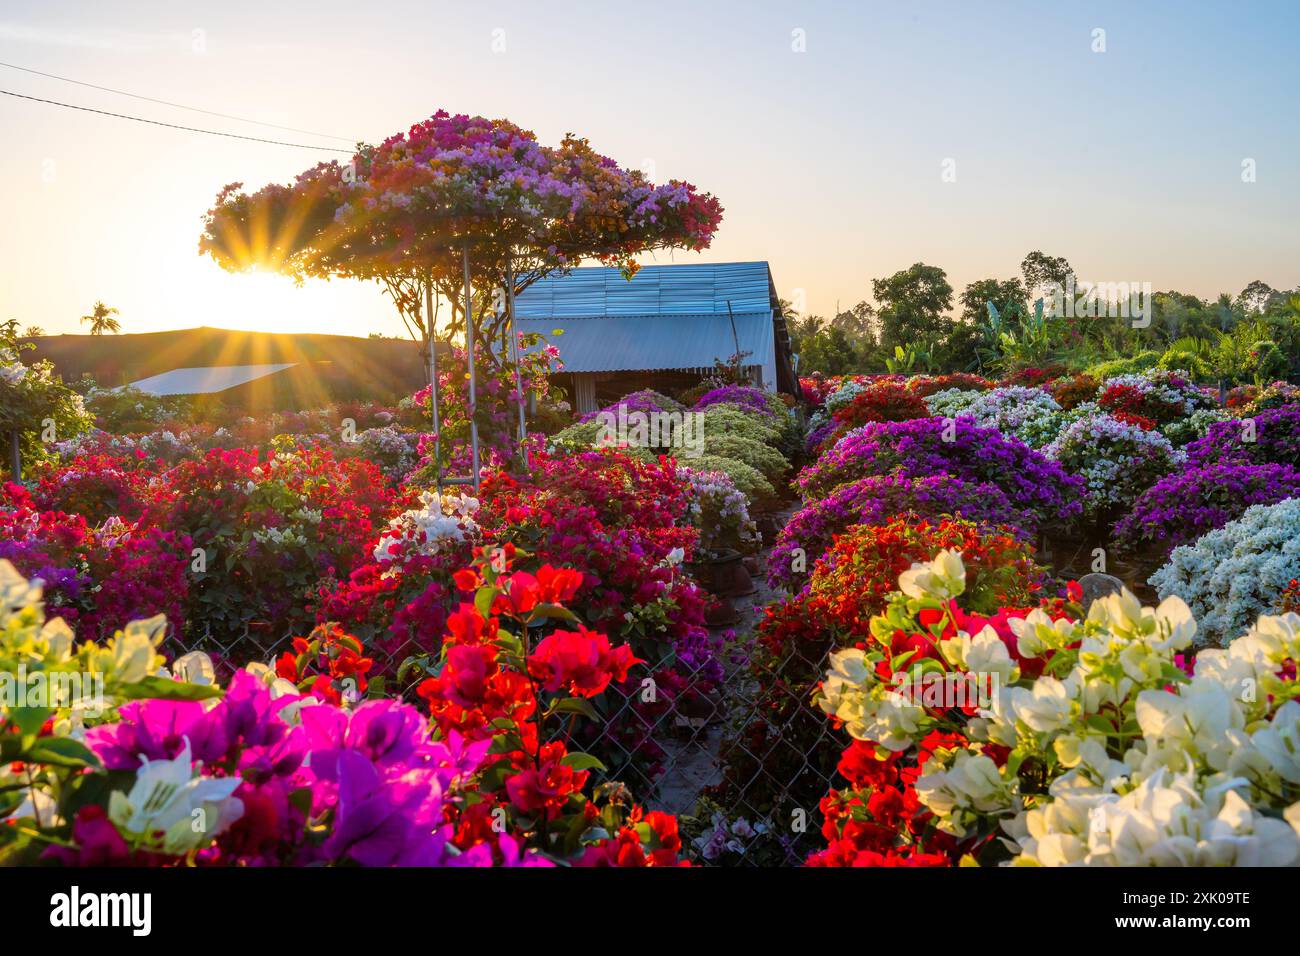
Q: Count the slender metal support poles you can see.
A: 3